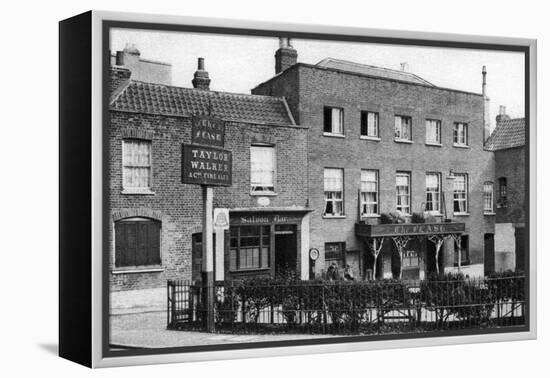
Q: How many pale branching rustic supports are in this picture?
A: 4